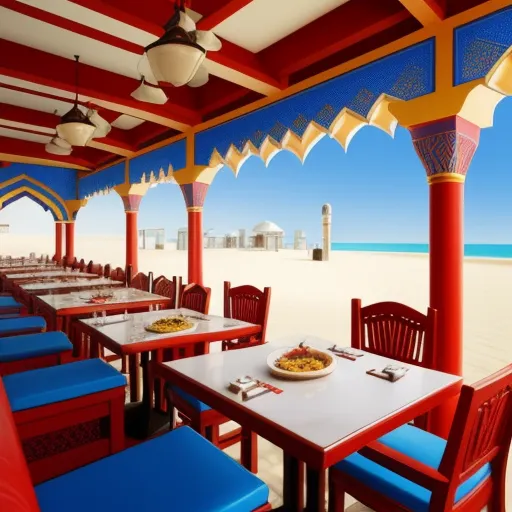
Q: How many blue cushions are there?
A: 7